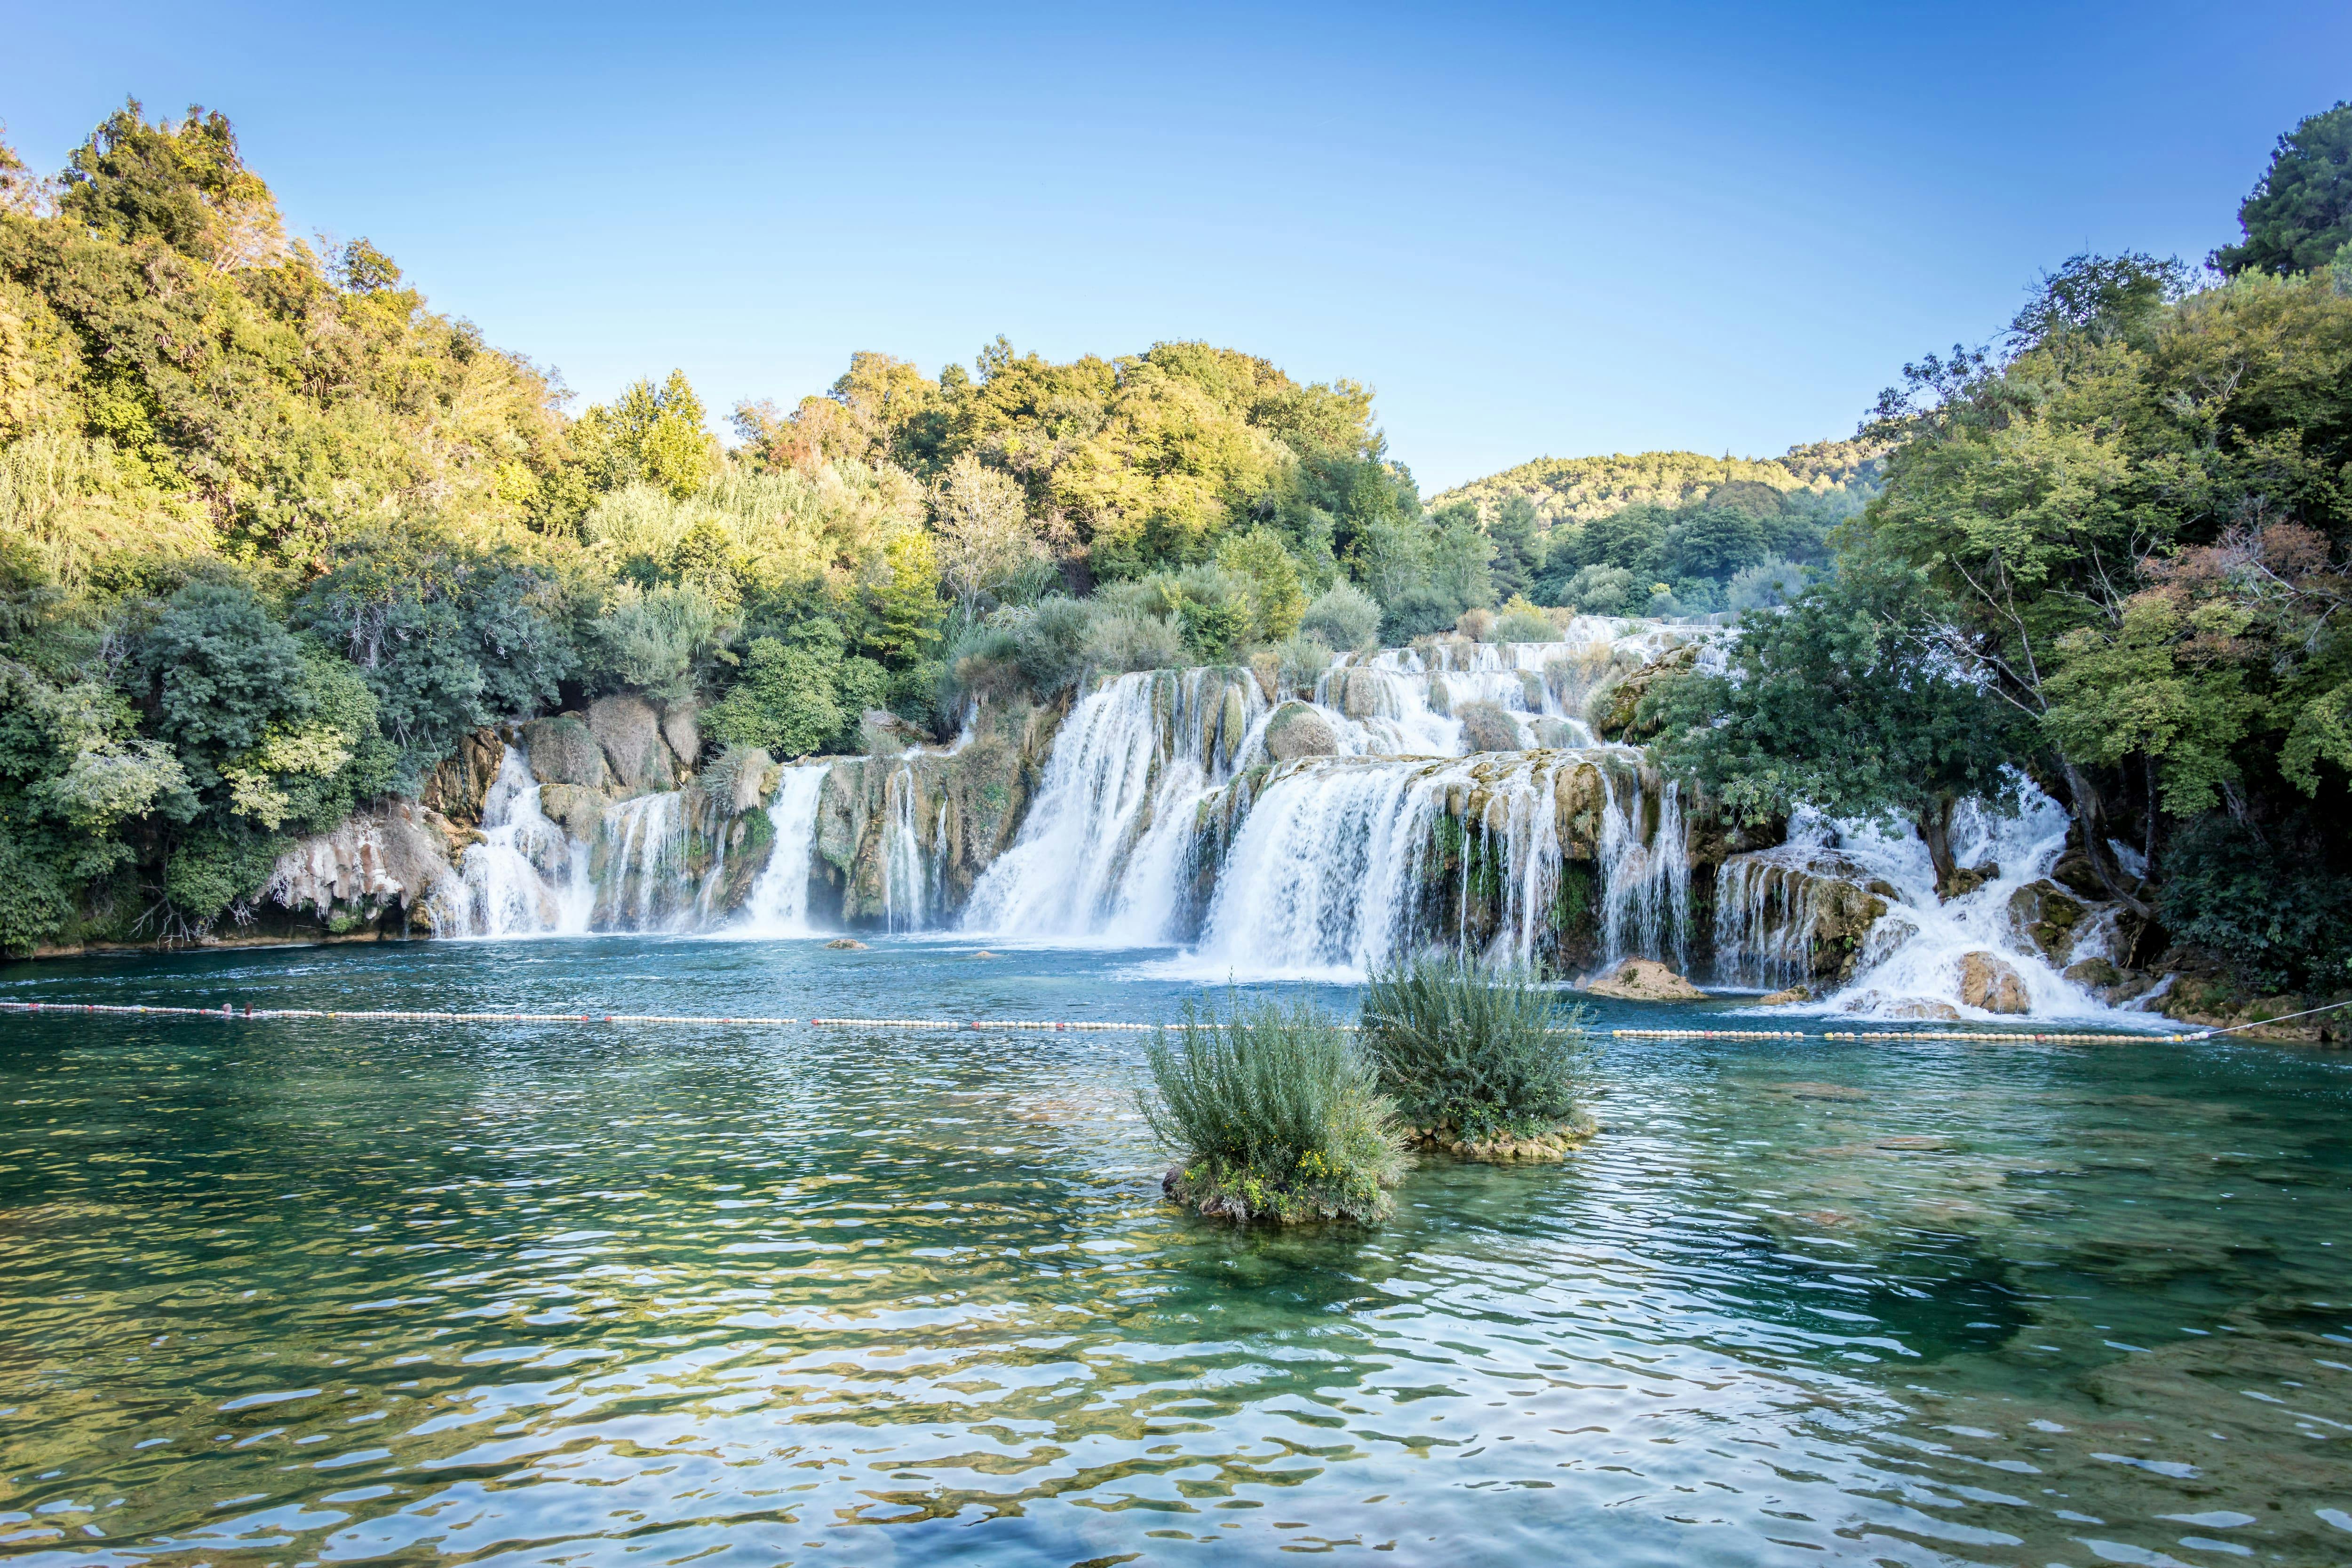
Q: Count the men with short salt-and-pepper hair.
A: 1